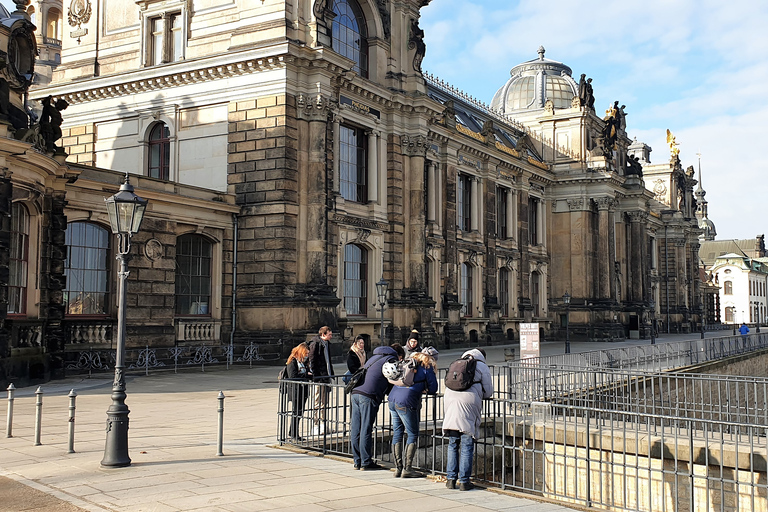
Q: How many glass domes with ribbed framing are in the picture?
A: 1